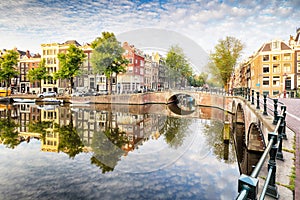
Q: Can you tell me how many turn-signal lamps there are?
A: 0